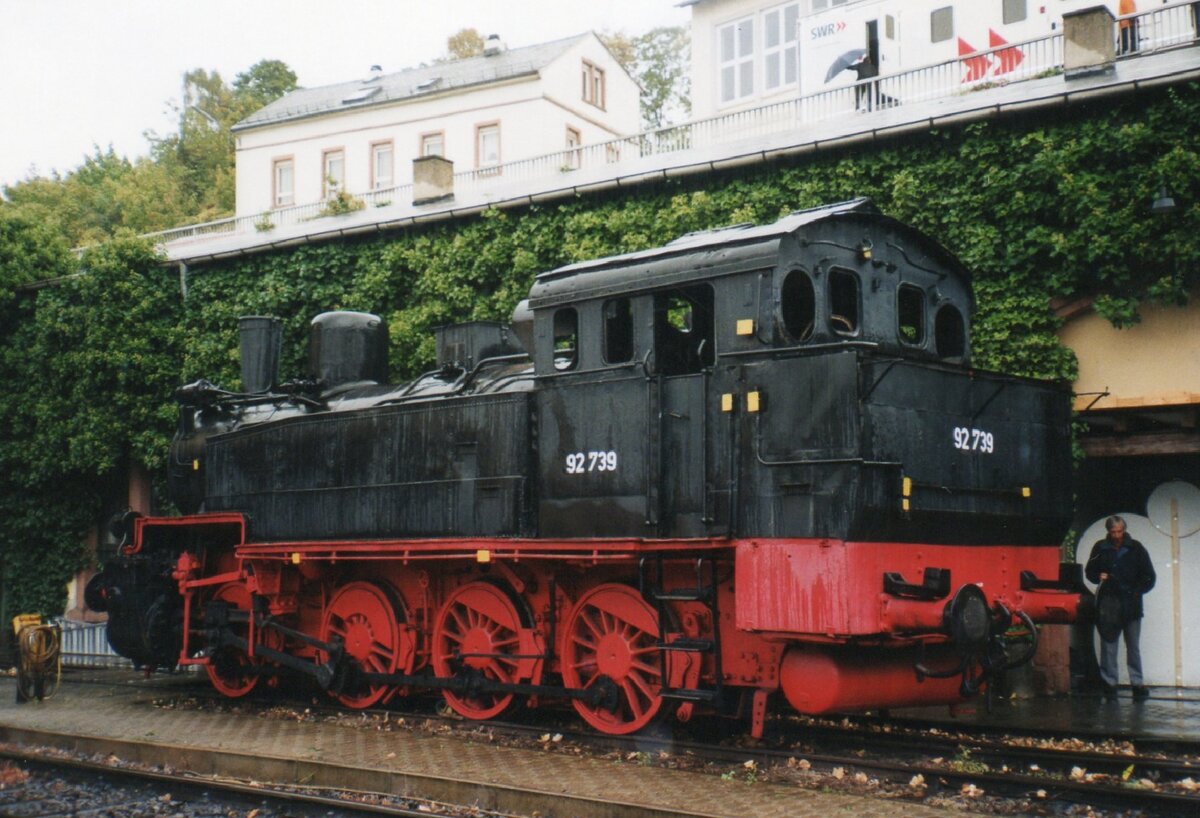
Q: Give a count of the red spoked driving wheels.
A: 4